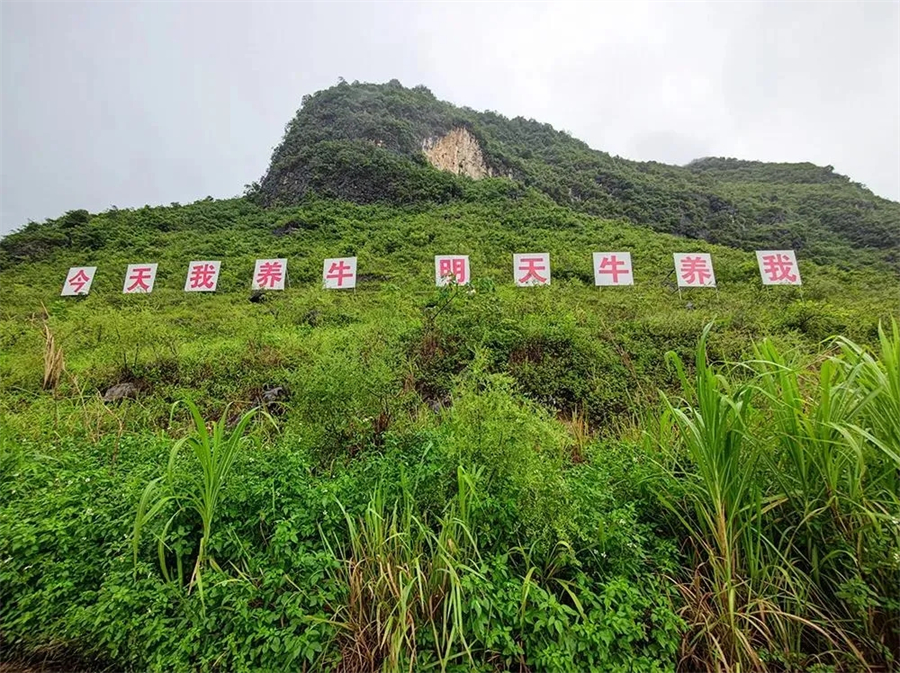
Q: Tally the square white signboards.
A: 10